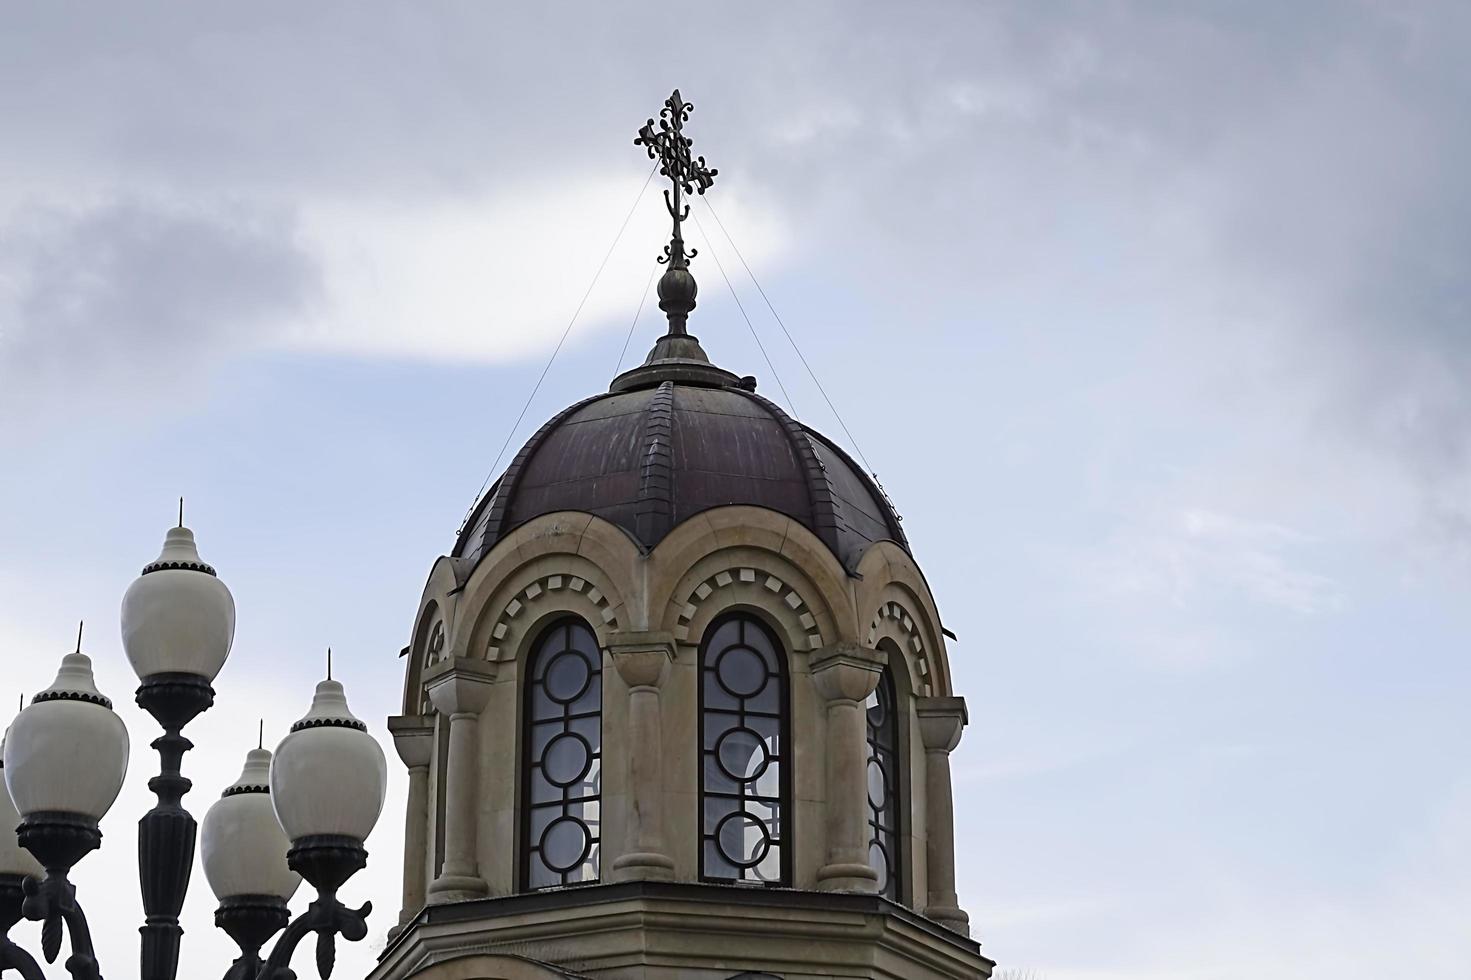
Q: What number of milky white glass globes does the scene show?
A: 5